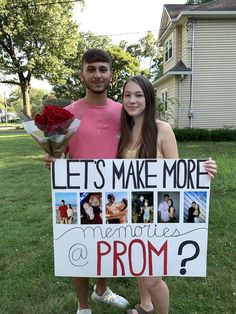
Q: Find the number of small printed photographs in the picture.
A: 6